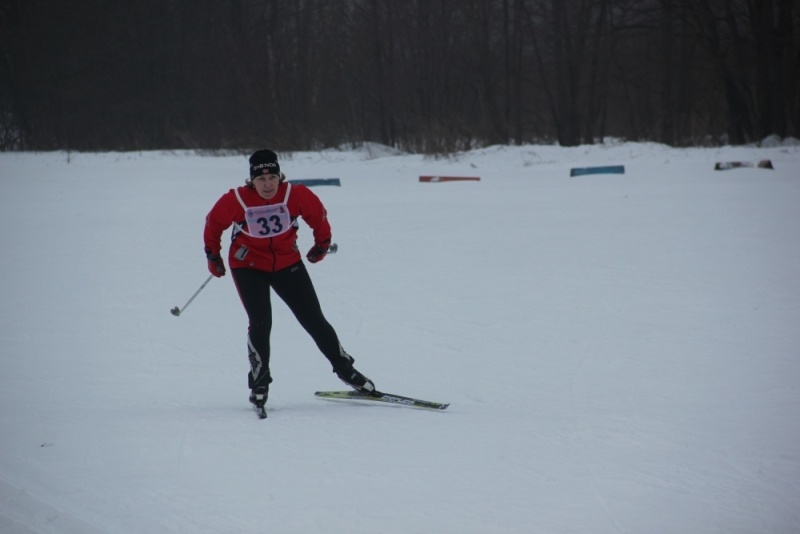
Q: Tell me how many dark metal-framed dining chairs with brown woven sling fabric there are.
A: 0